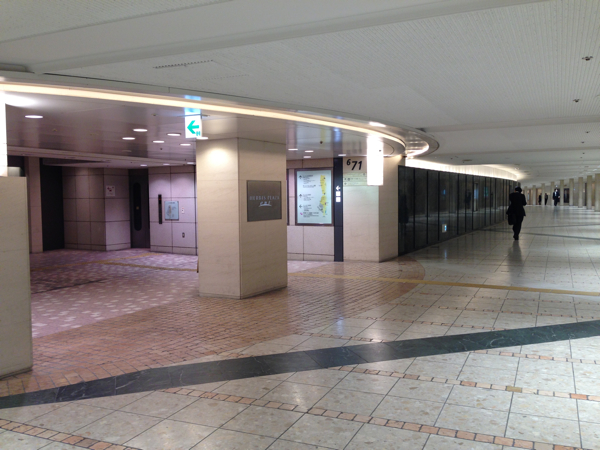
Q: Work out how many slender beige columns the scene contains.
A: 9